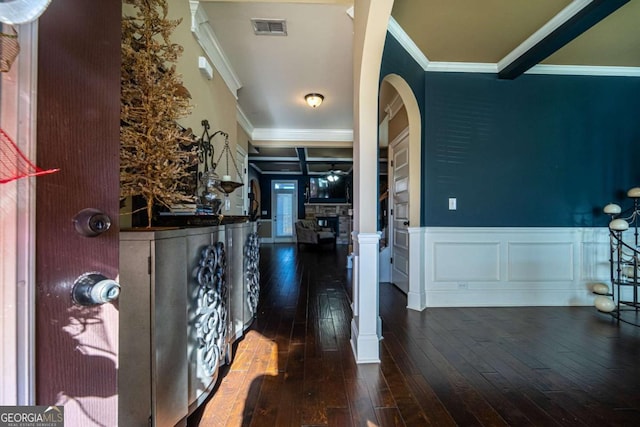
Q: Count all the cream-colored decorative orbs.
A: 5